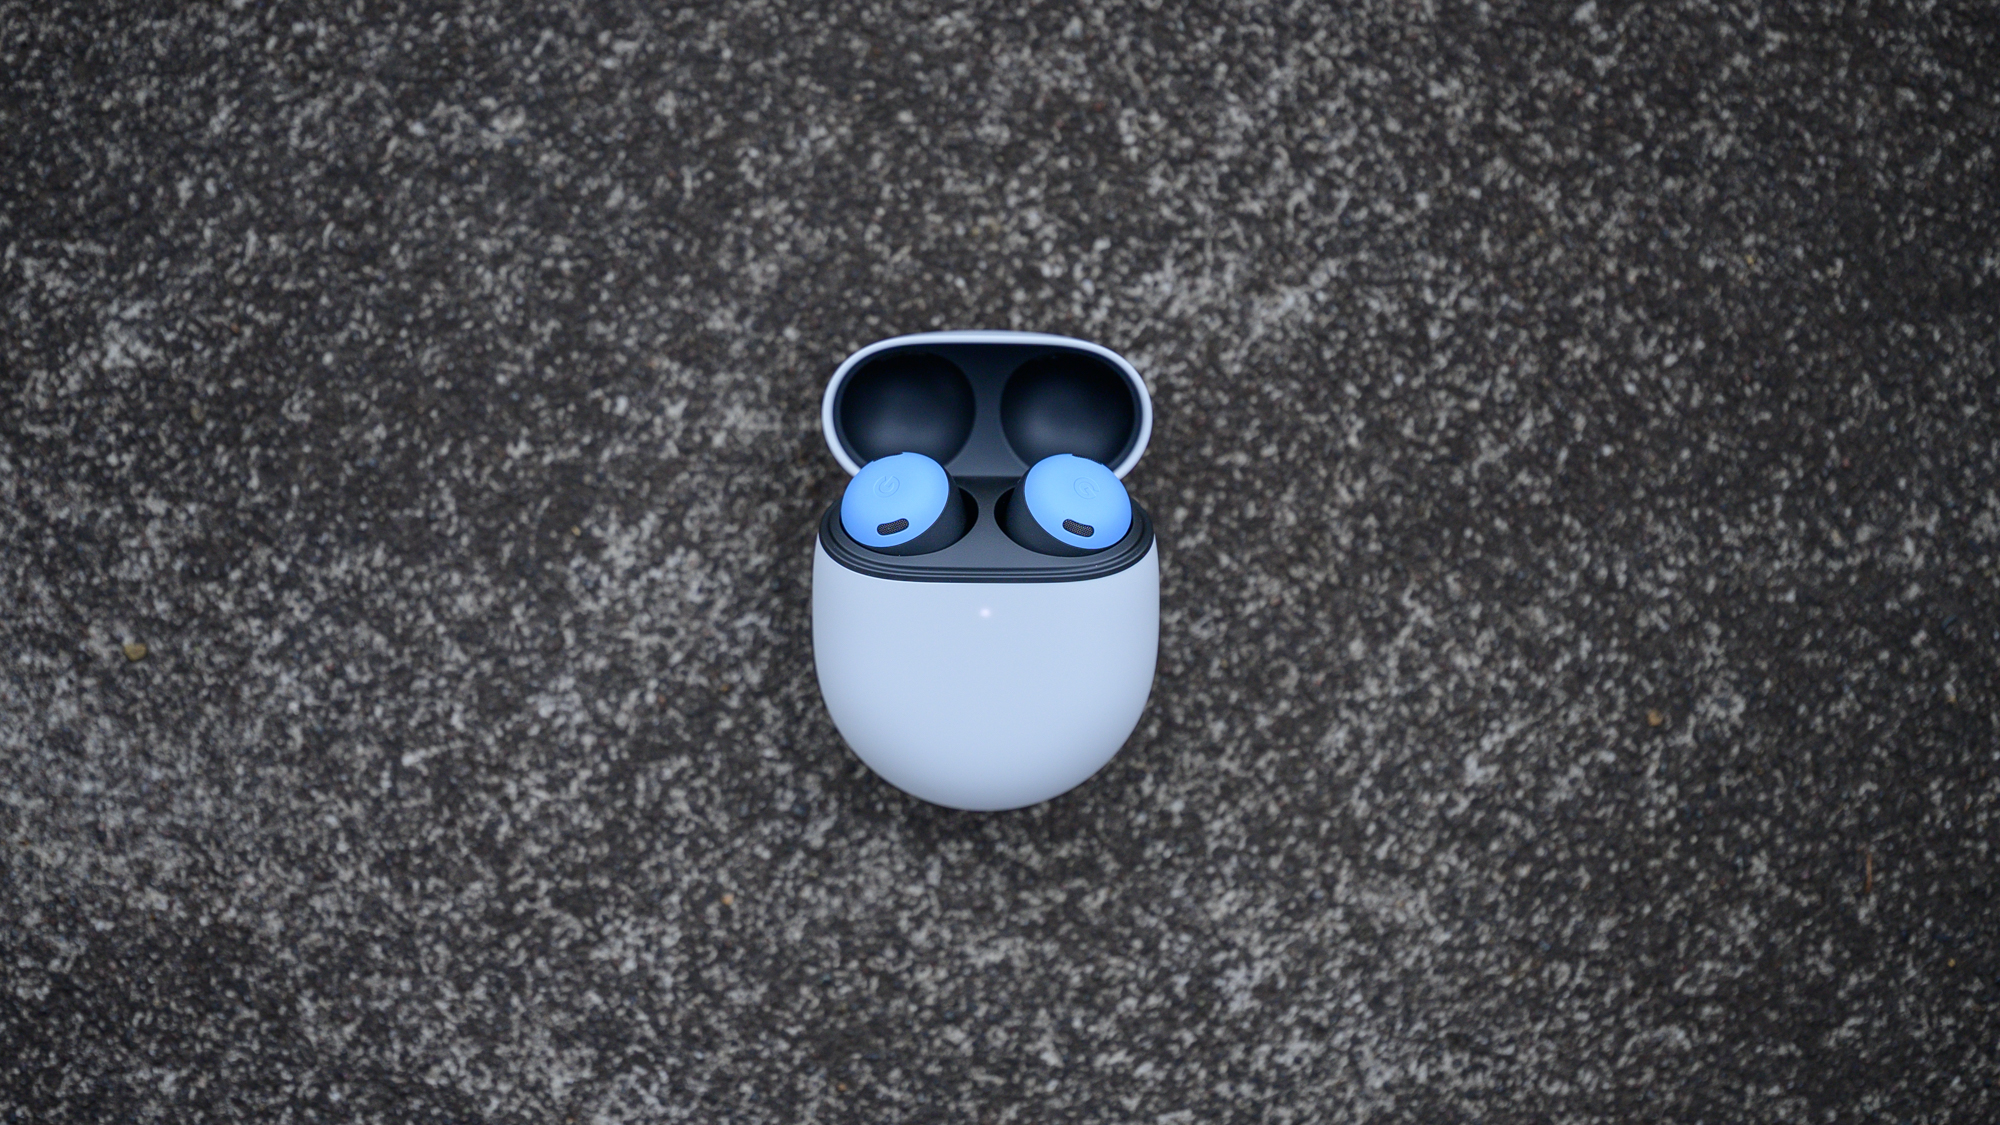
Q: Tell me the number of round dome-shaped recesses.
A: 2